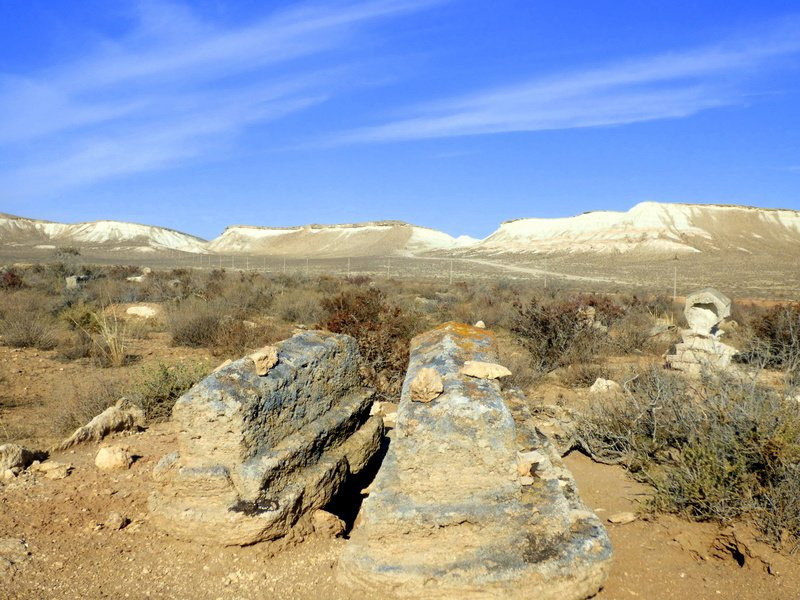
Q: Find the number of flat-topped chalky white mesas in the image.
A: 3